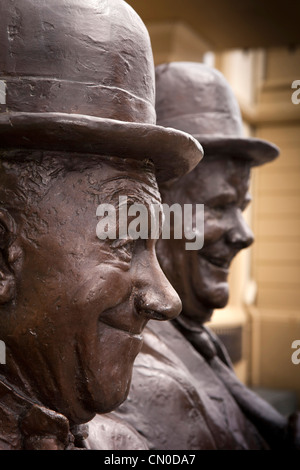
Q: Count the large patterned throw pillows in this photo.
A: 0